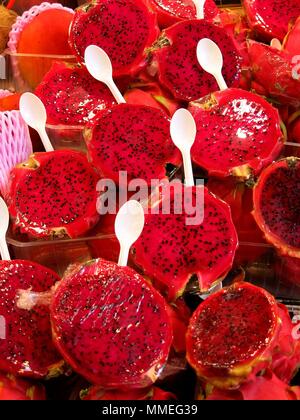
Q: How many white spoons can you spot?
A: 7